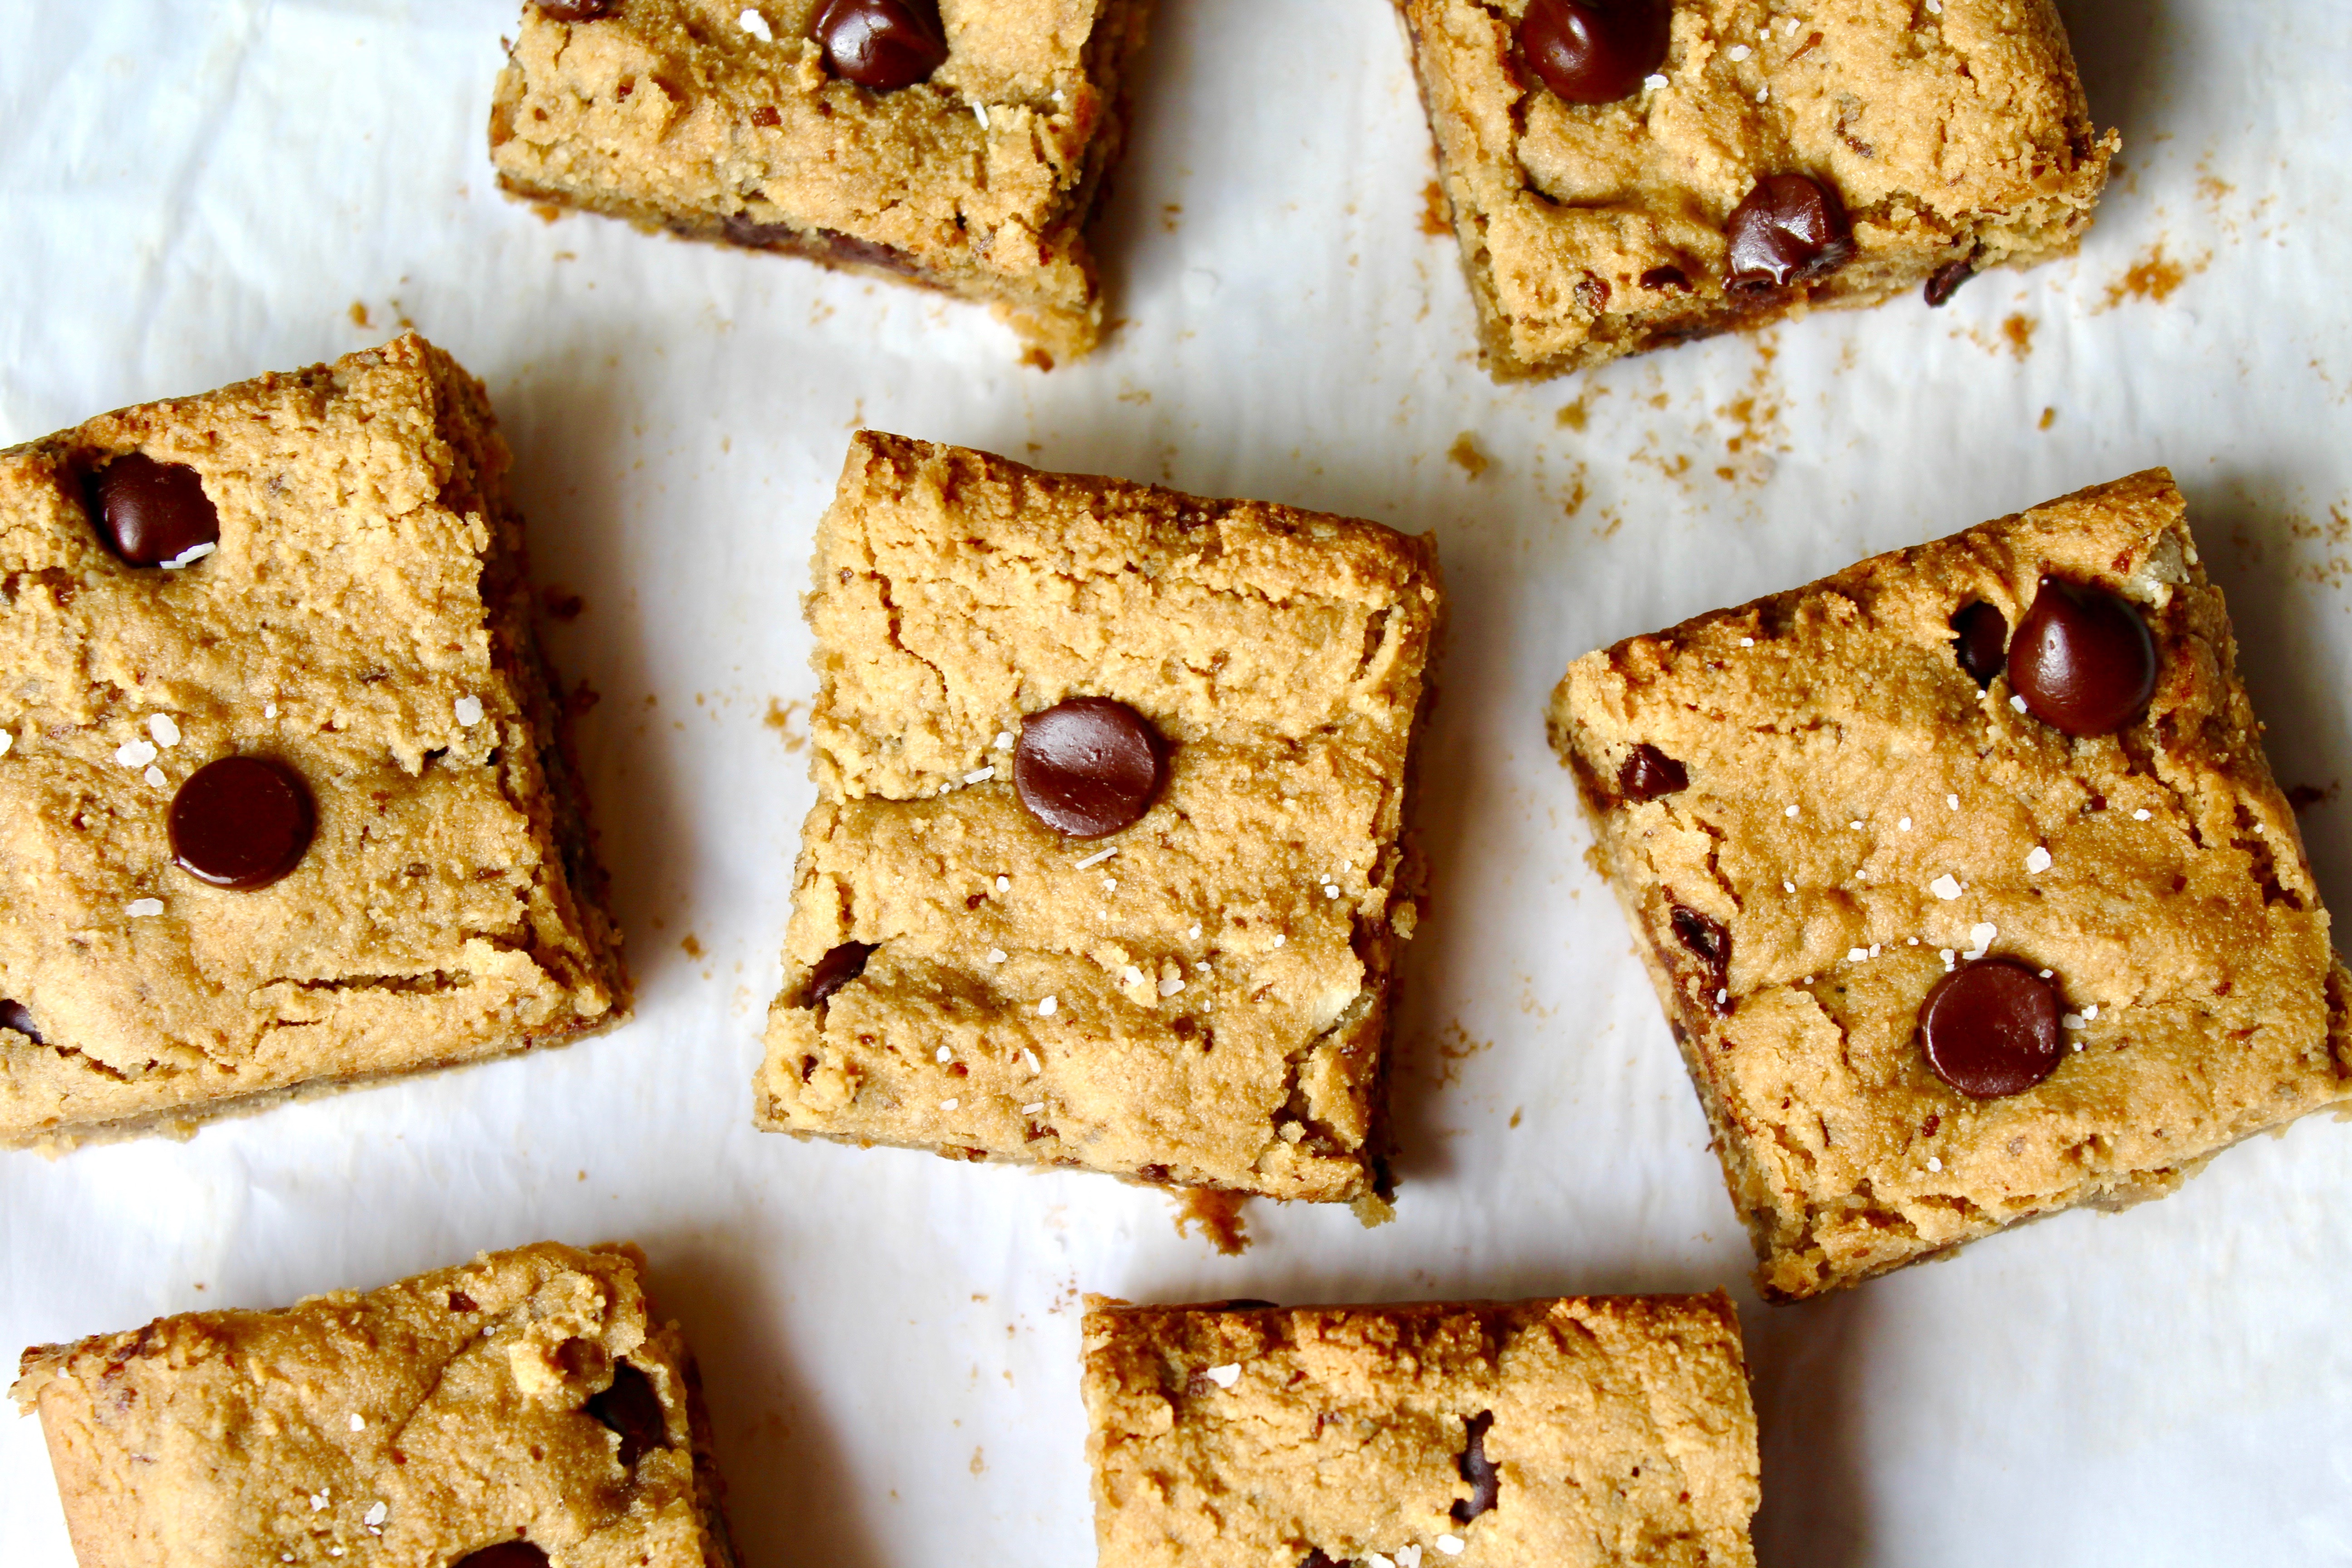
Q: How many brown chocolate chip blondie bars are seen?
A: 7